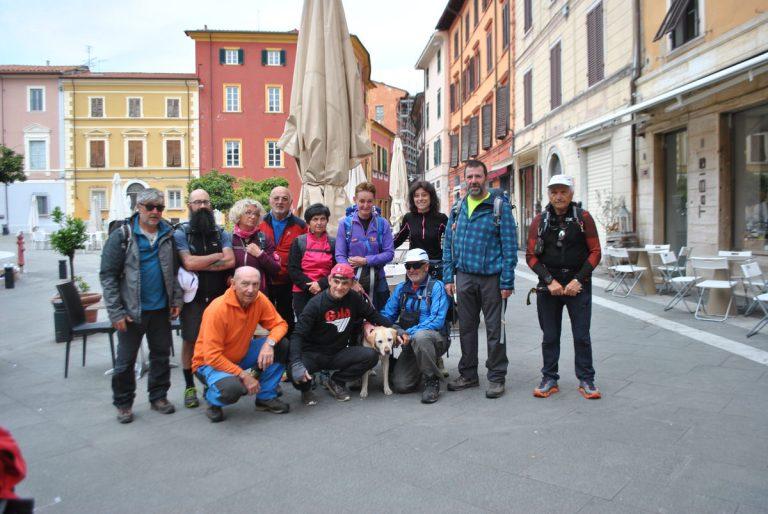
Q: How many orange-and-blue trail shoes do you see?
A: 2